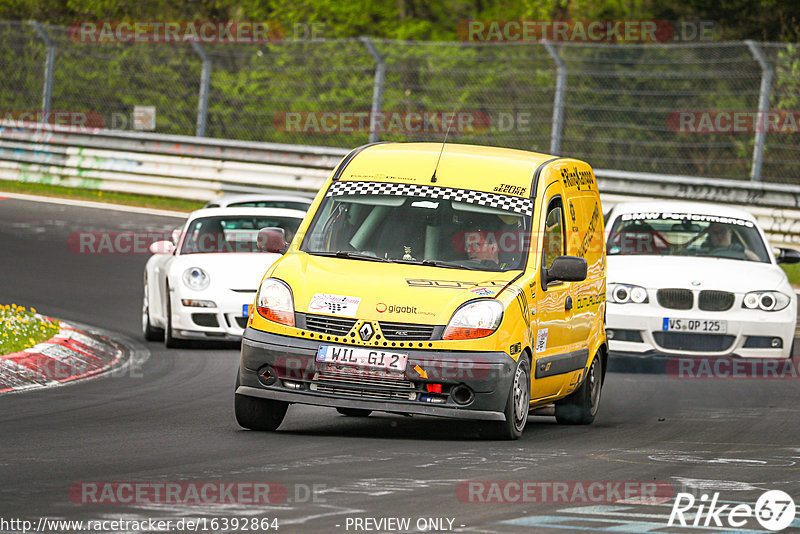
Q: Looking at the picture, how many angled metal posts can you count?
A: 5